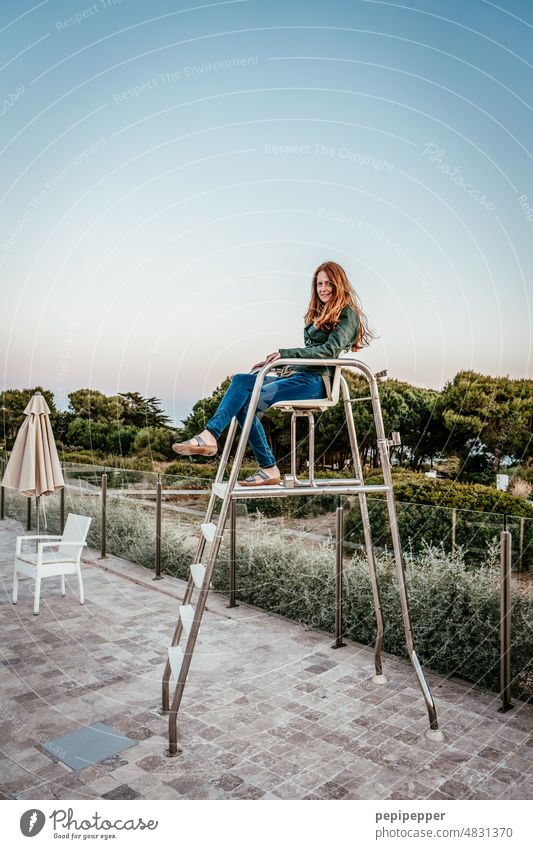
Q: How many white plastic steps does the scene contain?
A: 4